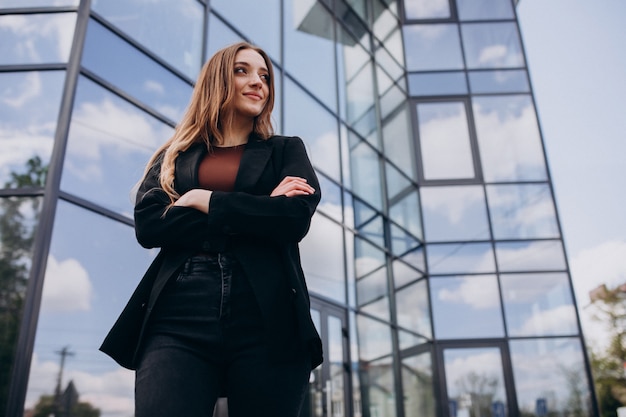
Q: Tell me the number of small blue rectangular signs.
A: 3